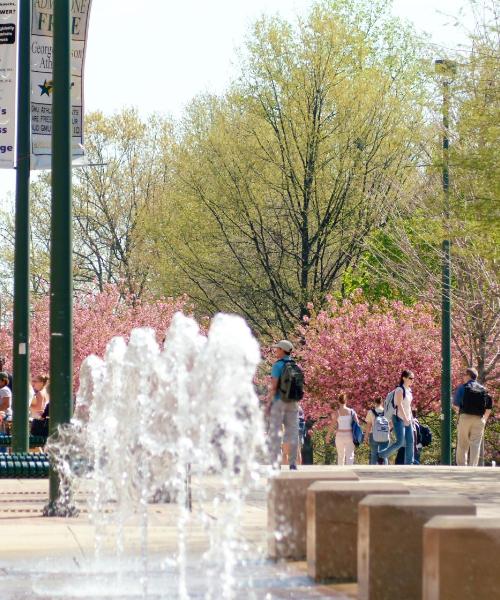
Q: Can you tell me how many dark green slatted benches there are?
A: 2